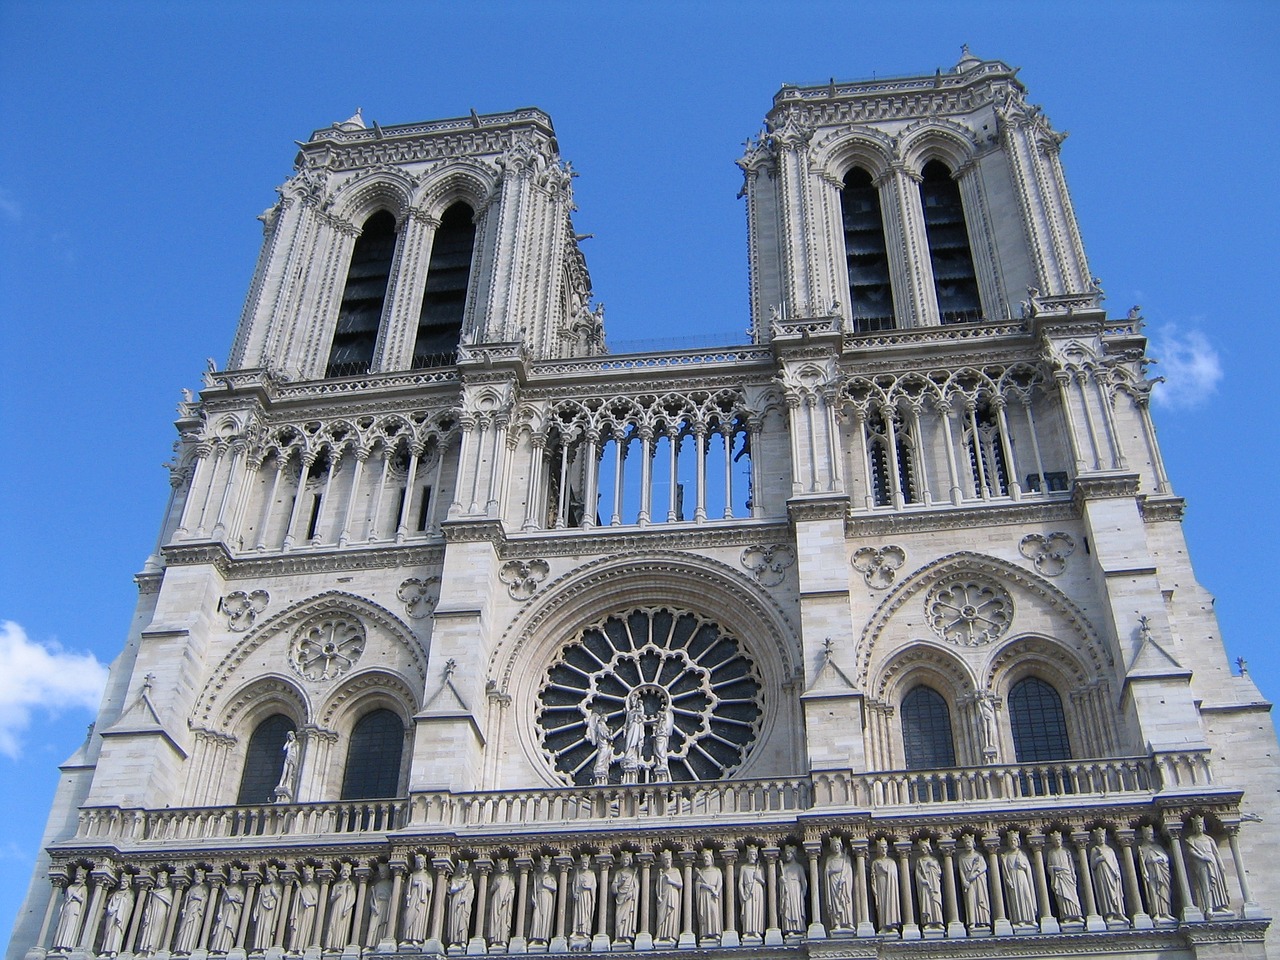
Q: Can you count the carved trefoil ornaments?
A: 6